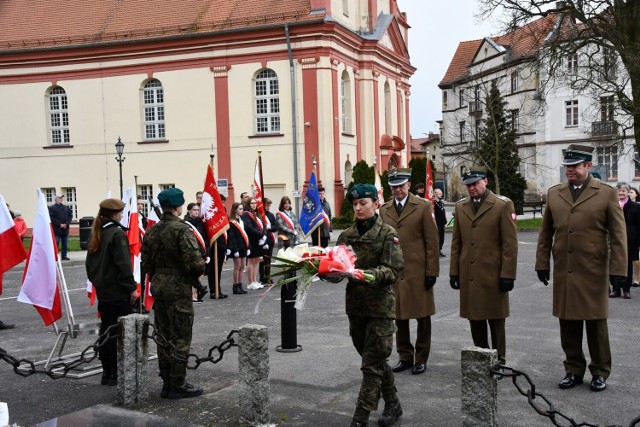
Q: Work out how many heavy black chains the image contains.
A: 3